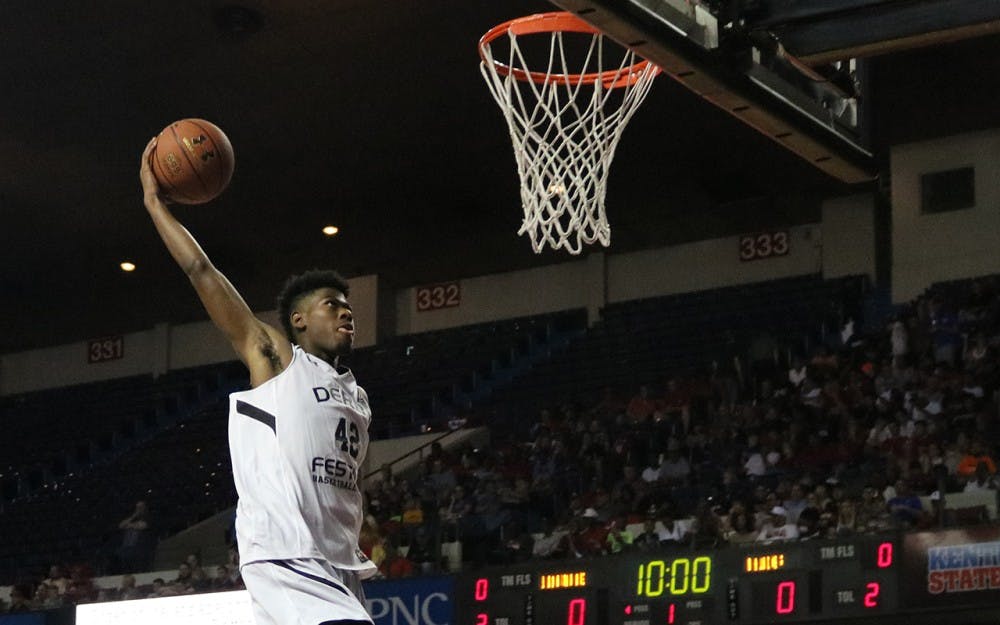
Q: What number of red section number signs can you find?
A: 3